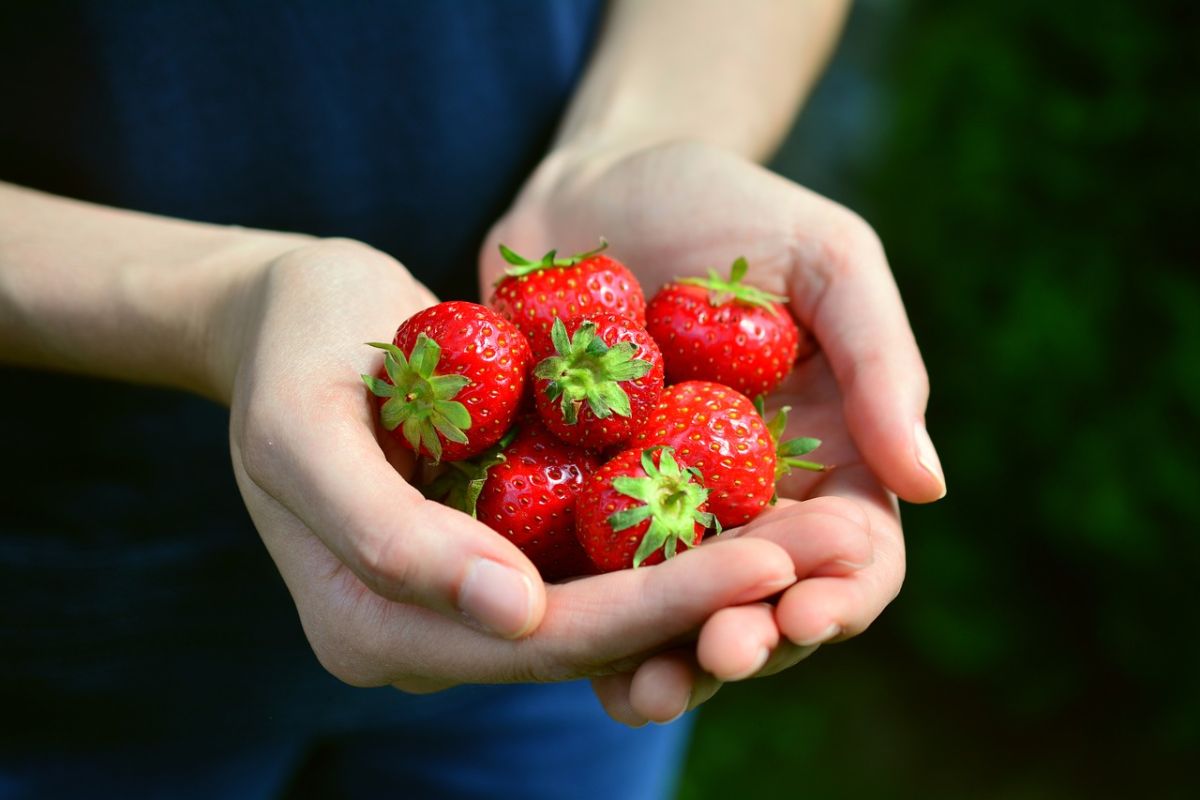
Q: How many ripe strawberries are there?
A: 7